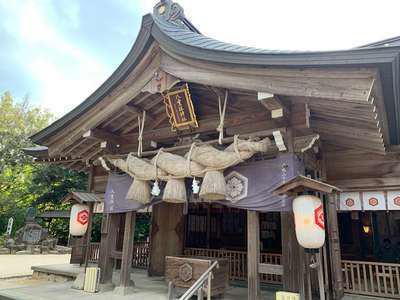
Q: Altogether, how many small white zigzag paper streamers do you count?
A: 2